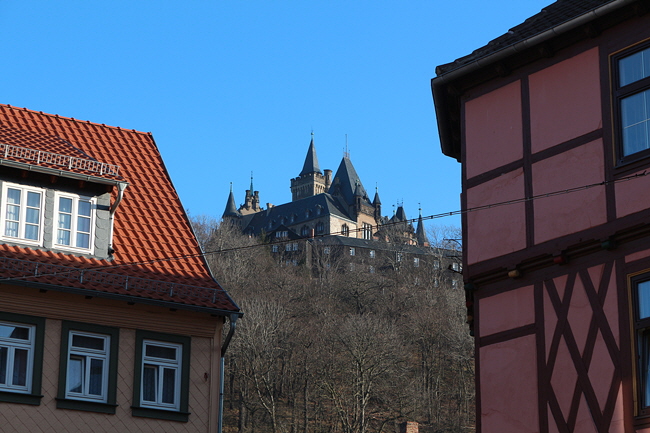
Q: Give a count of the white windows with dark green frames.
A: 3